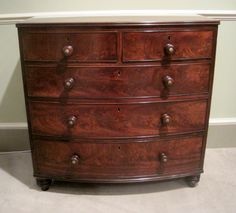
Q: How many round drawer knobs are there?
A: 8